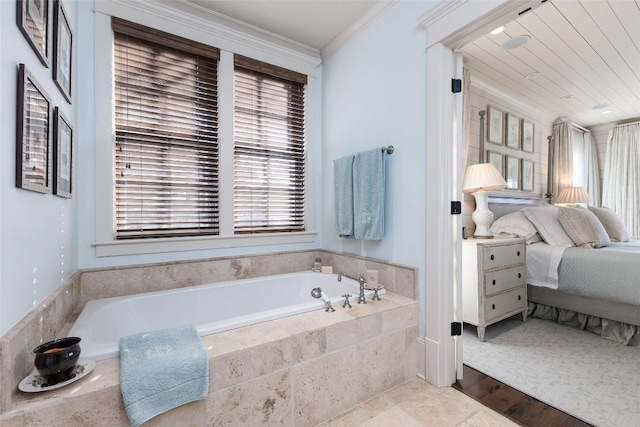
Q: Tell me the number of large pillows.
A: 4